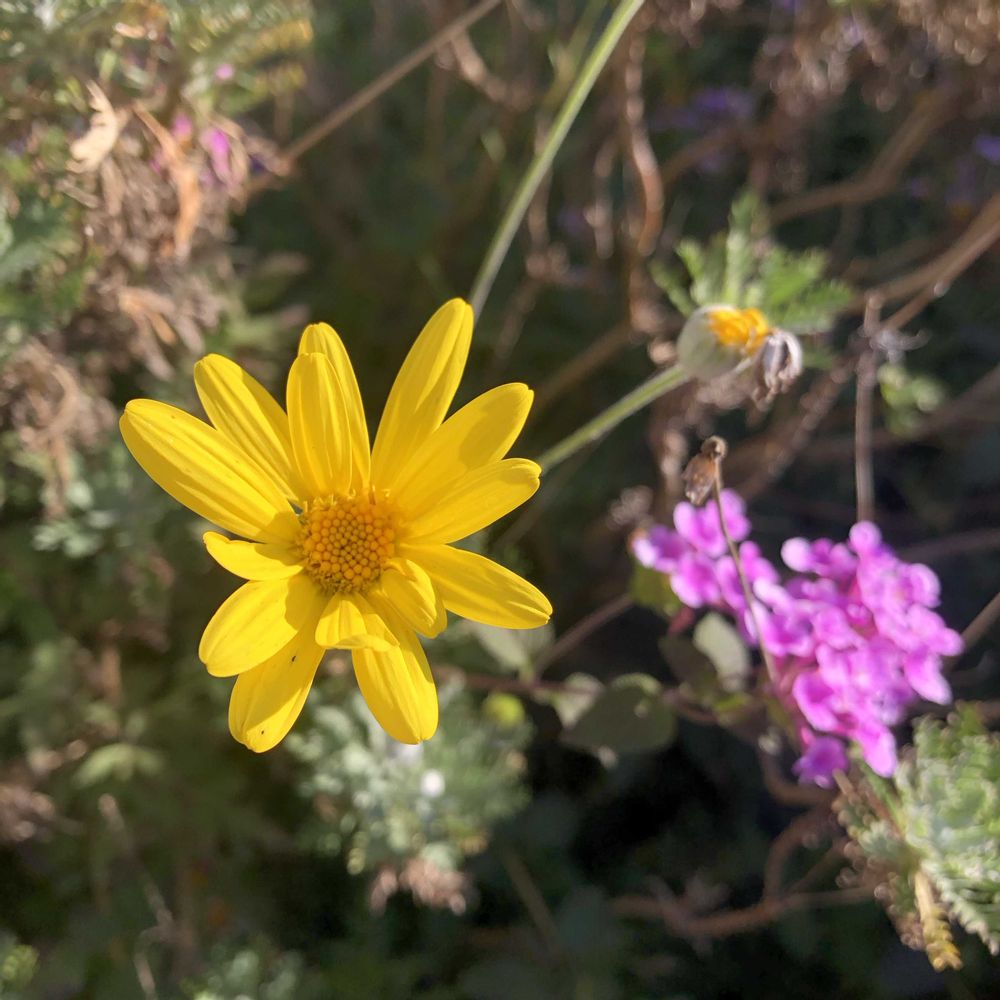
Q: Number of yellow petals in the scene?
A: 14